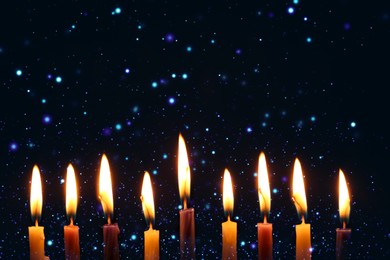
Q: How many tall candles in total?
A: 1